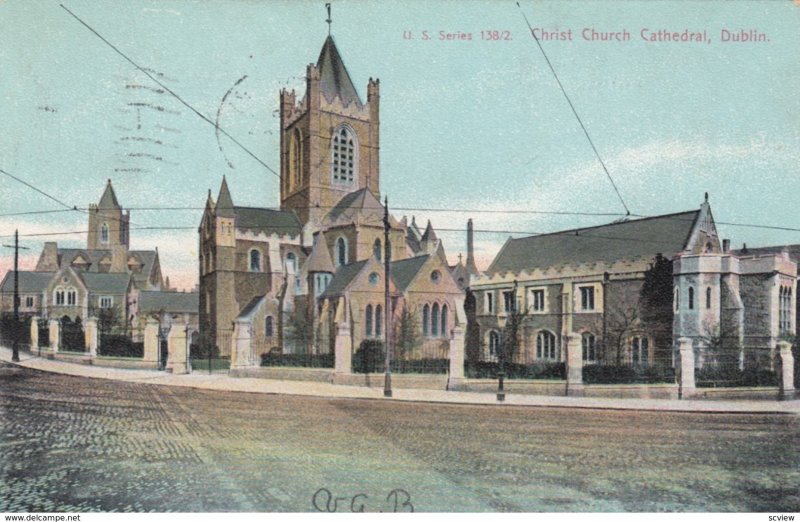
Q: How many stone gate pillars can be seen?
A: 11